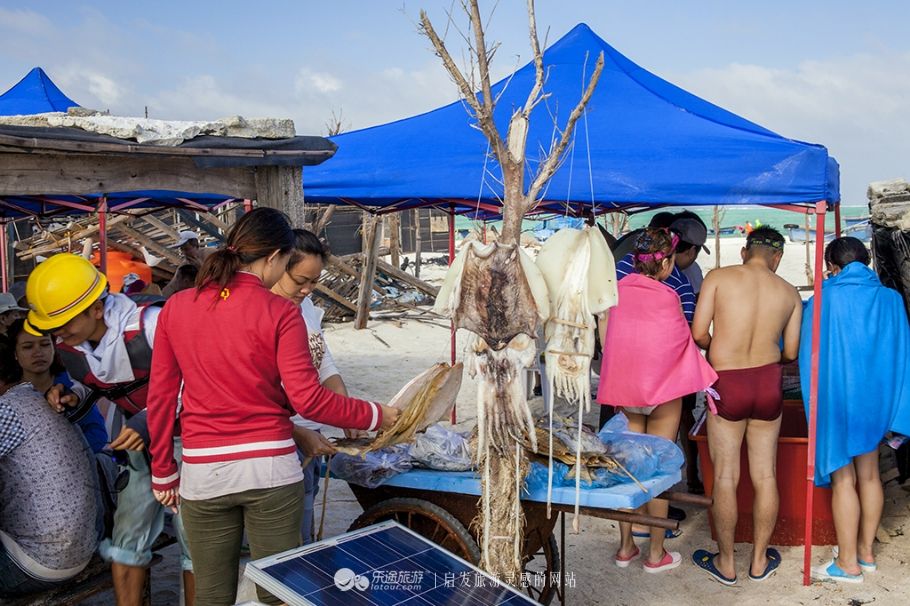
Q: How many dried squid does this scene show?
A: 2